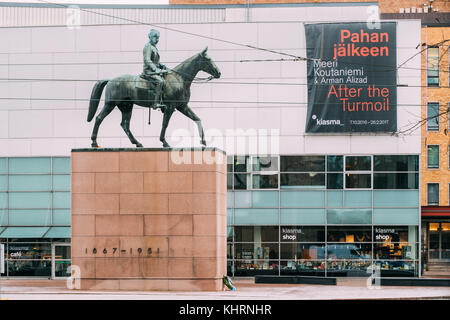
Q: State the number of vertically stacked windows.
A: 4